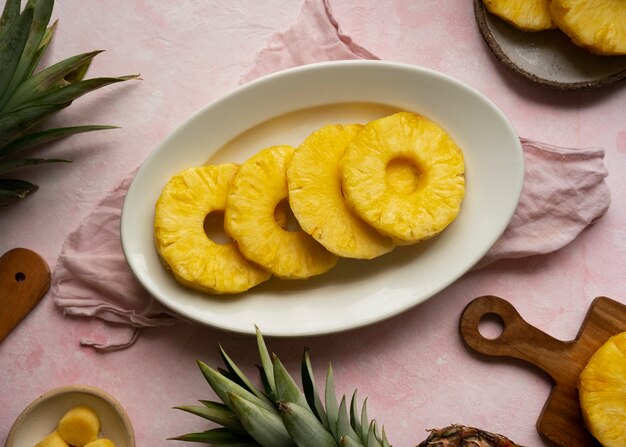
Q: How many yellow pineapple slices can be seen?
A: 7